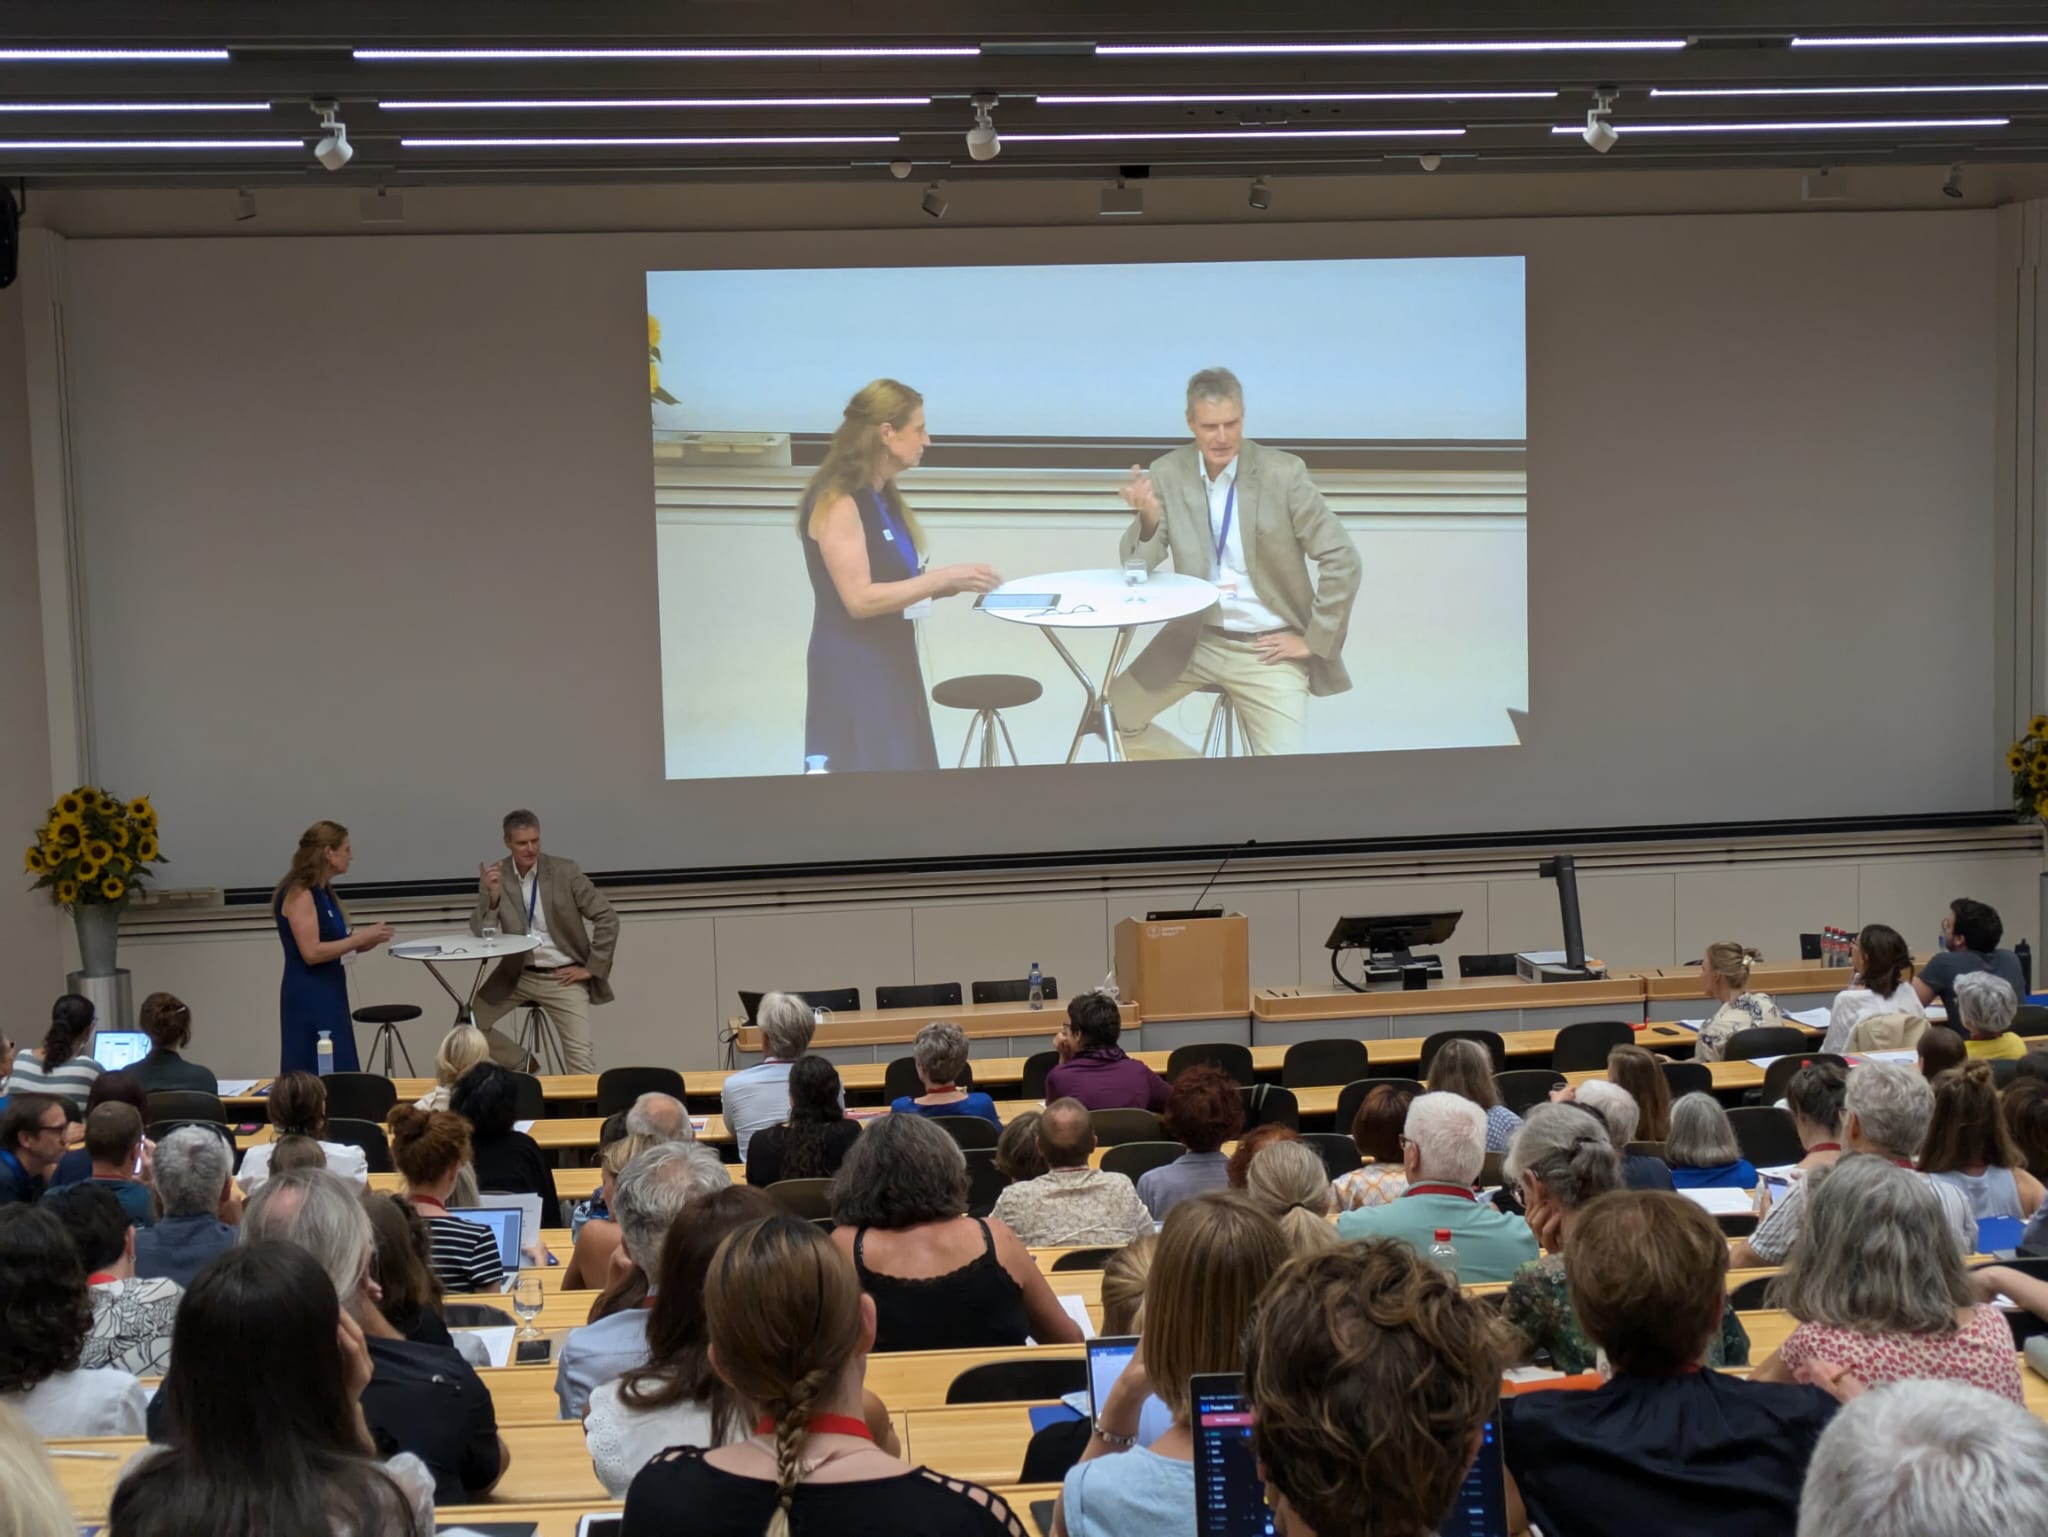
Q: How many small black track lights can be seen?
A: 4